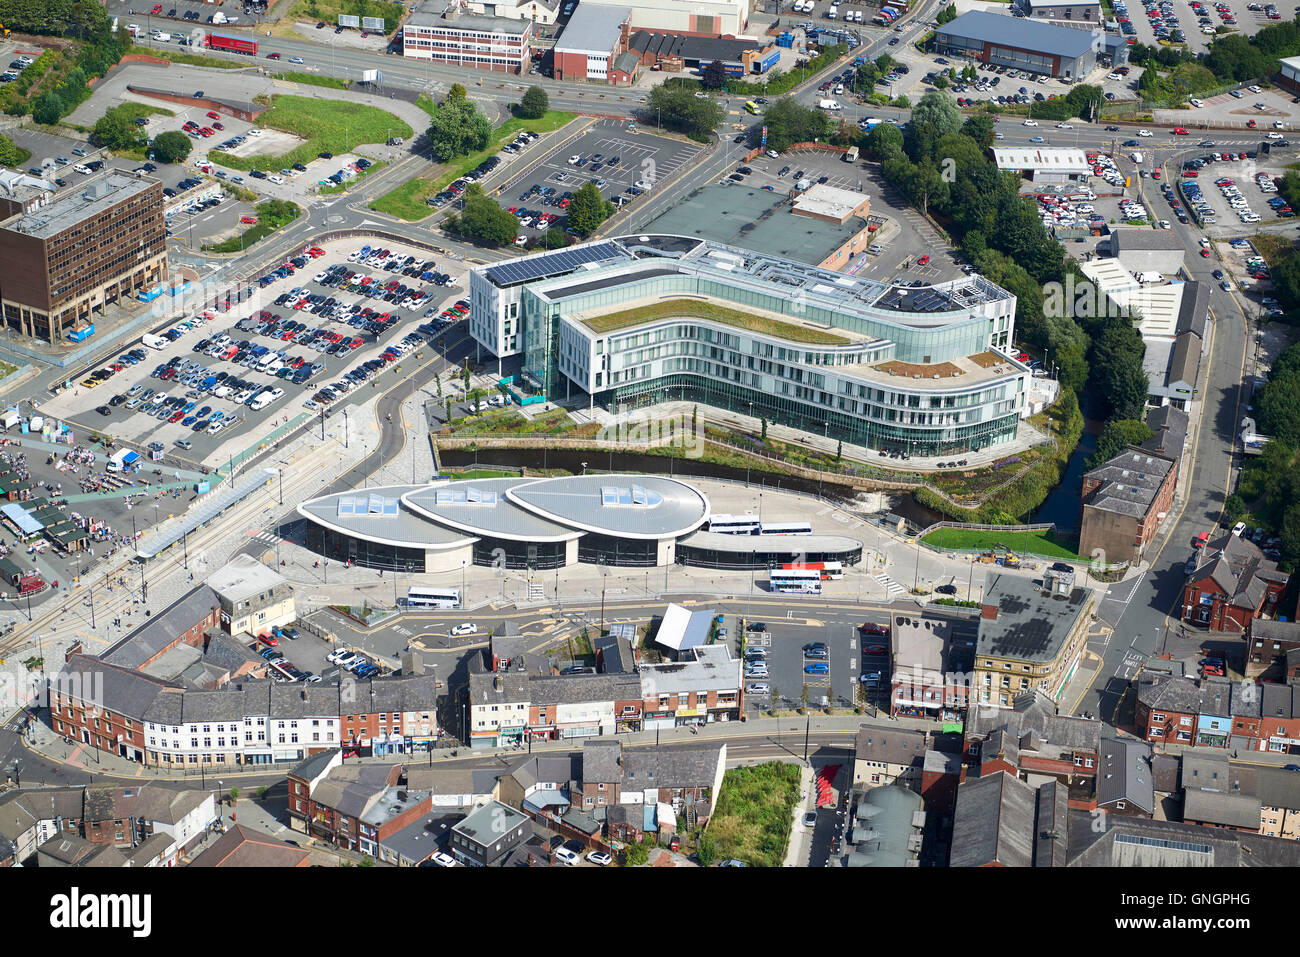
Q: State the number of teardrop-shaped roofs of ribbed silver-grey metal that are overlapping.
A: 3